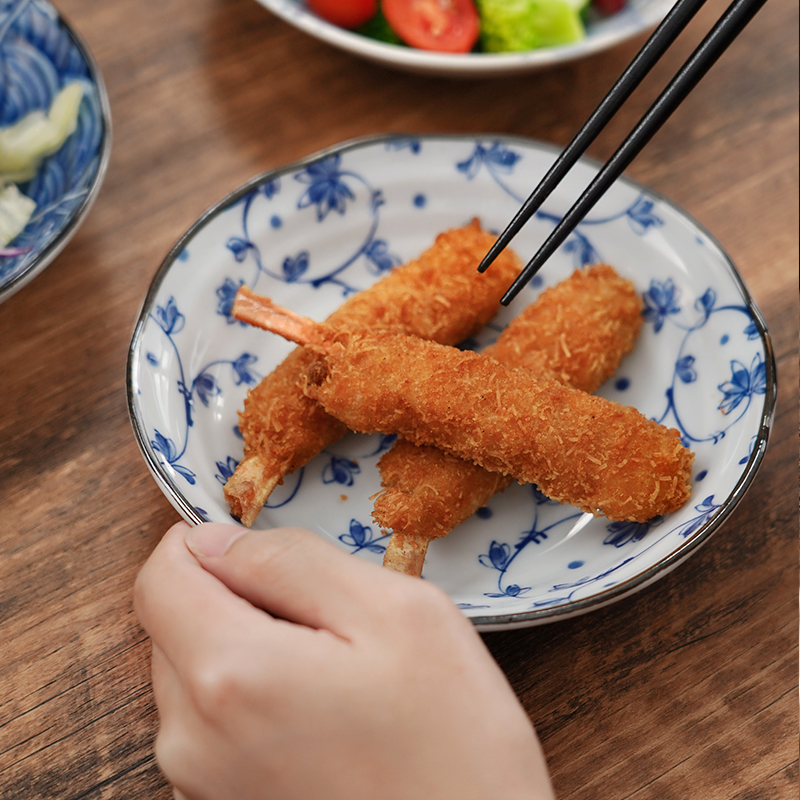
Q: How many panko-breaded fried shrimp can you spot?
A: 3